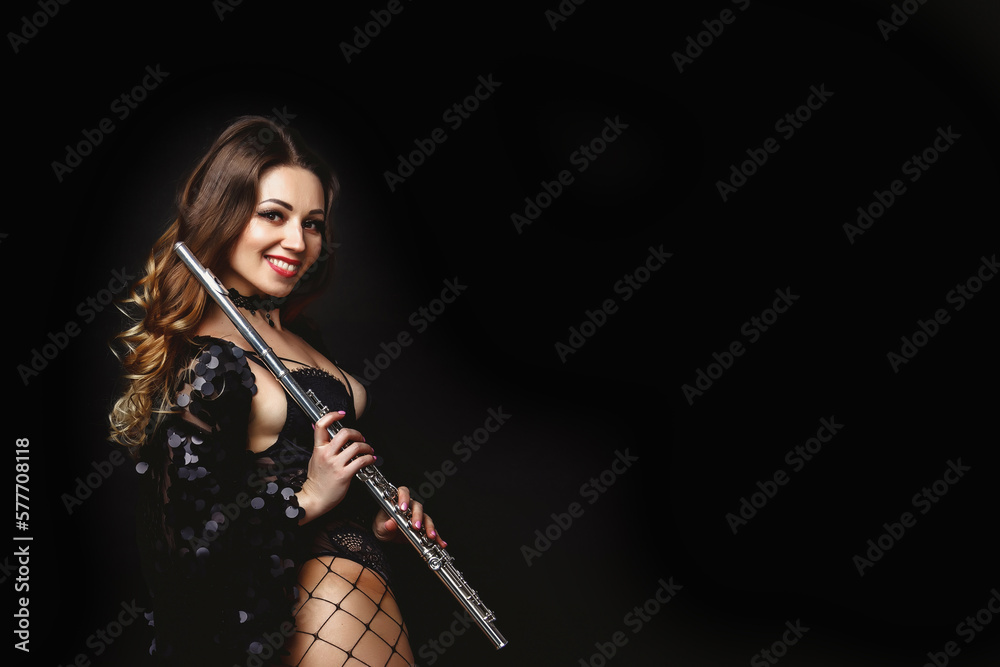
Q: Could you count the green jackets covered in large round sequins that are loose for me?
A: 0